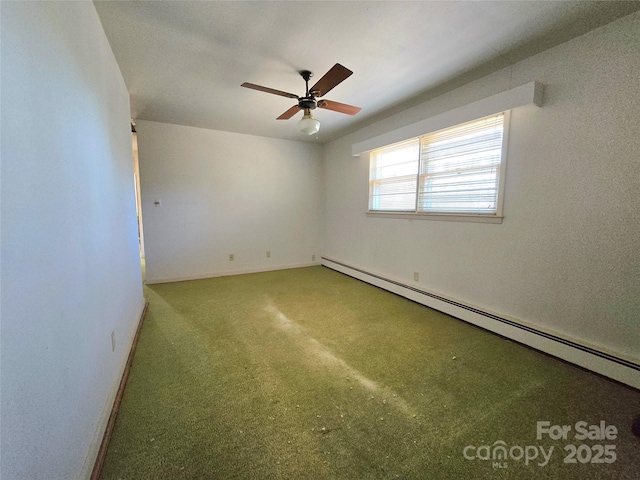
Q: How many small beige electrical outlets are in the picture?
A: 5